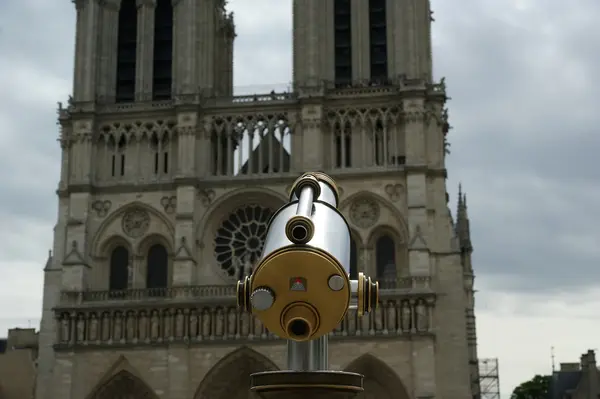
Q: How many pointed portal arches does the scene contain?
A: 3